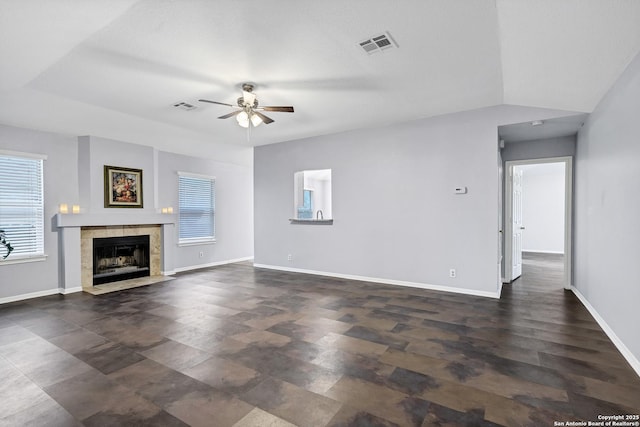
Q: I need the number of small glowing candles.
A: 4